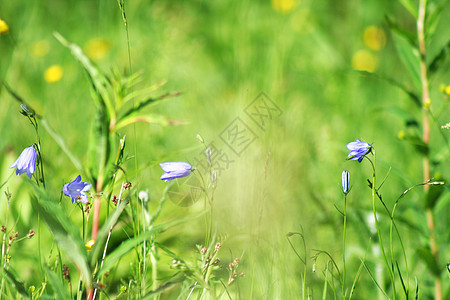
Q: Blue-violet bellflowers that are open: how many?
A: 4